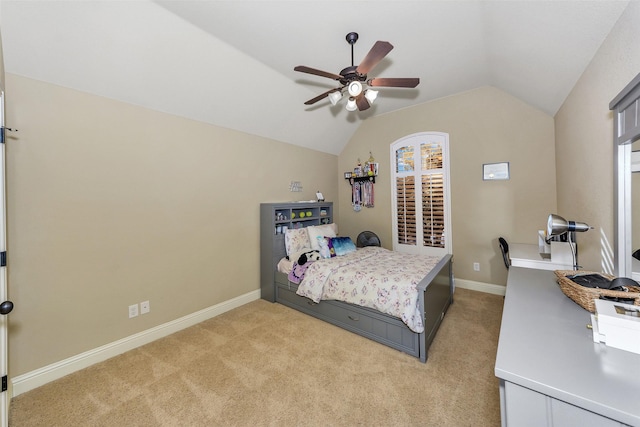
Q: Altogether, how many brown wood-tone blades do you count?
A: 5